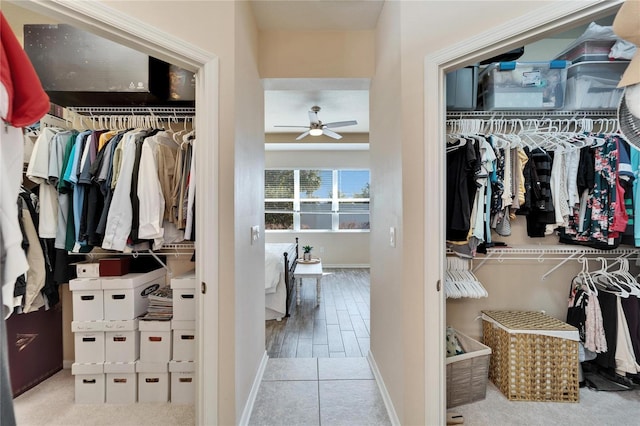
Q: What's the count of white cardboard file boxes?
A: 11